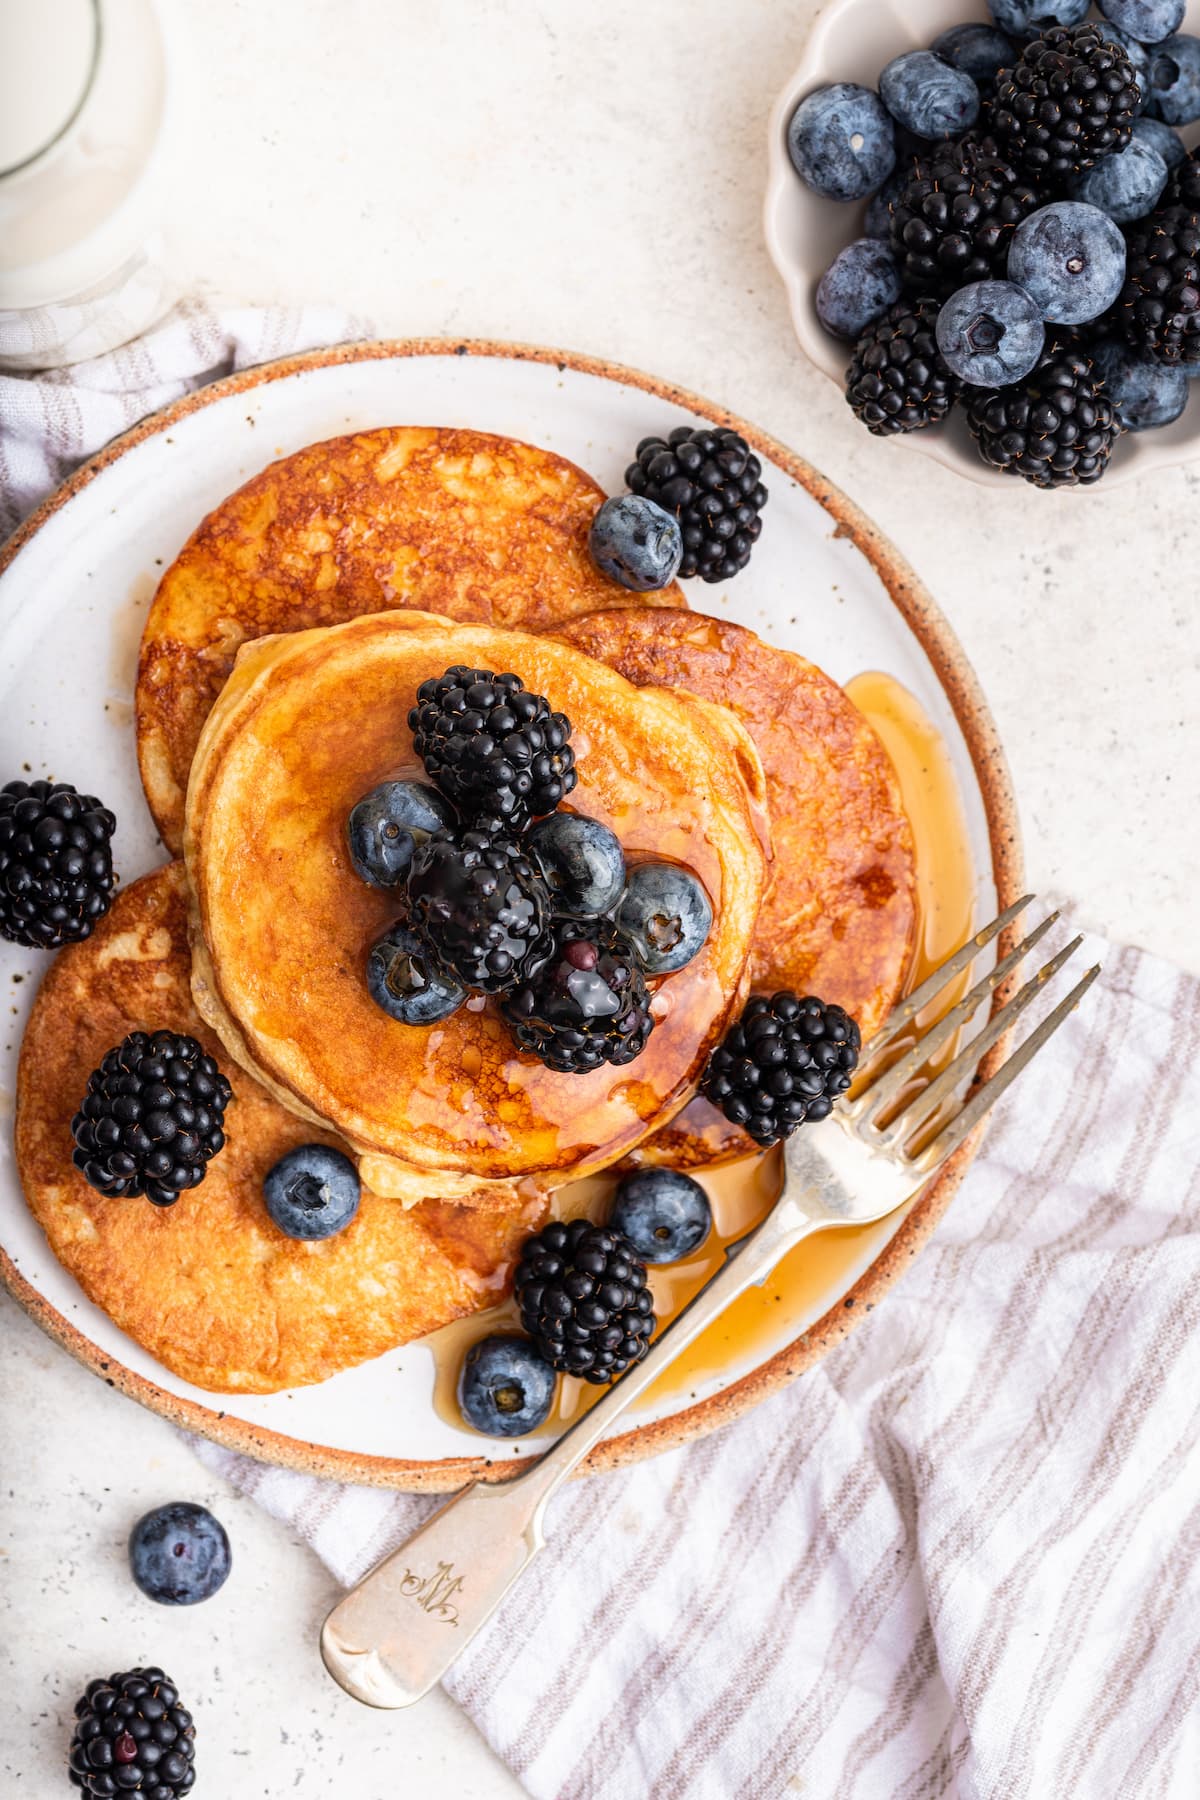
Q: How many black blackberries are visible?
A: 15